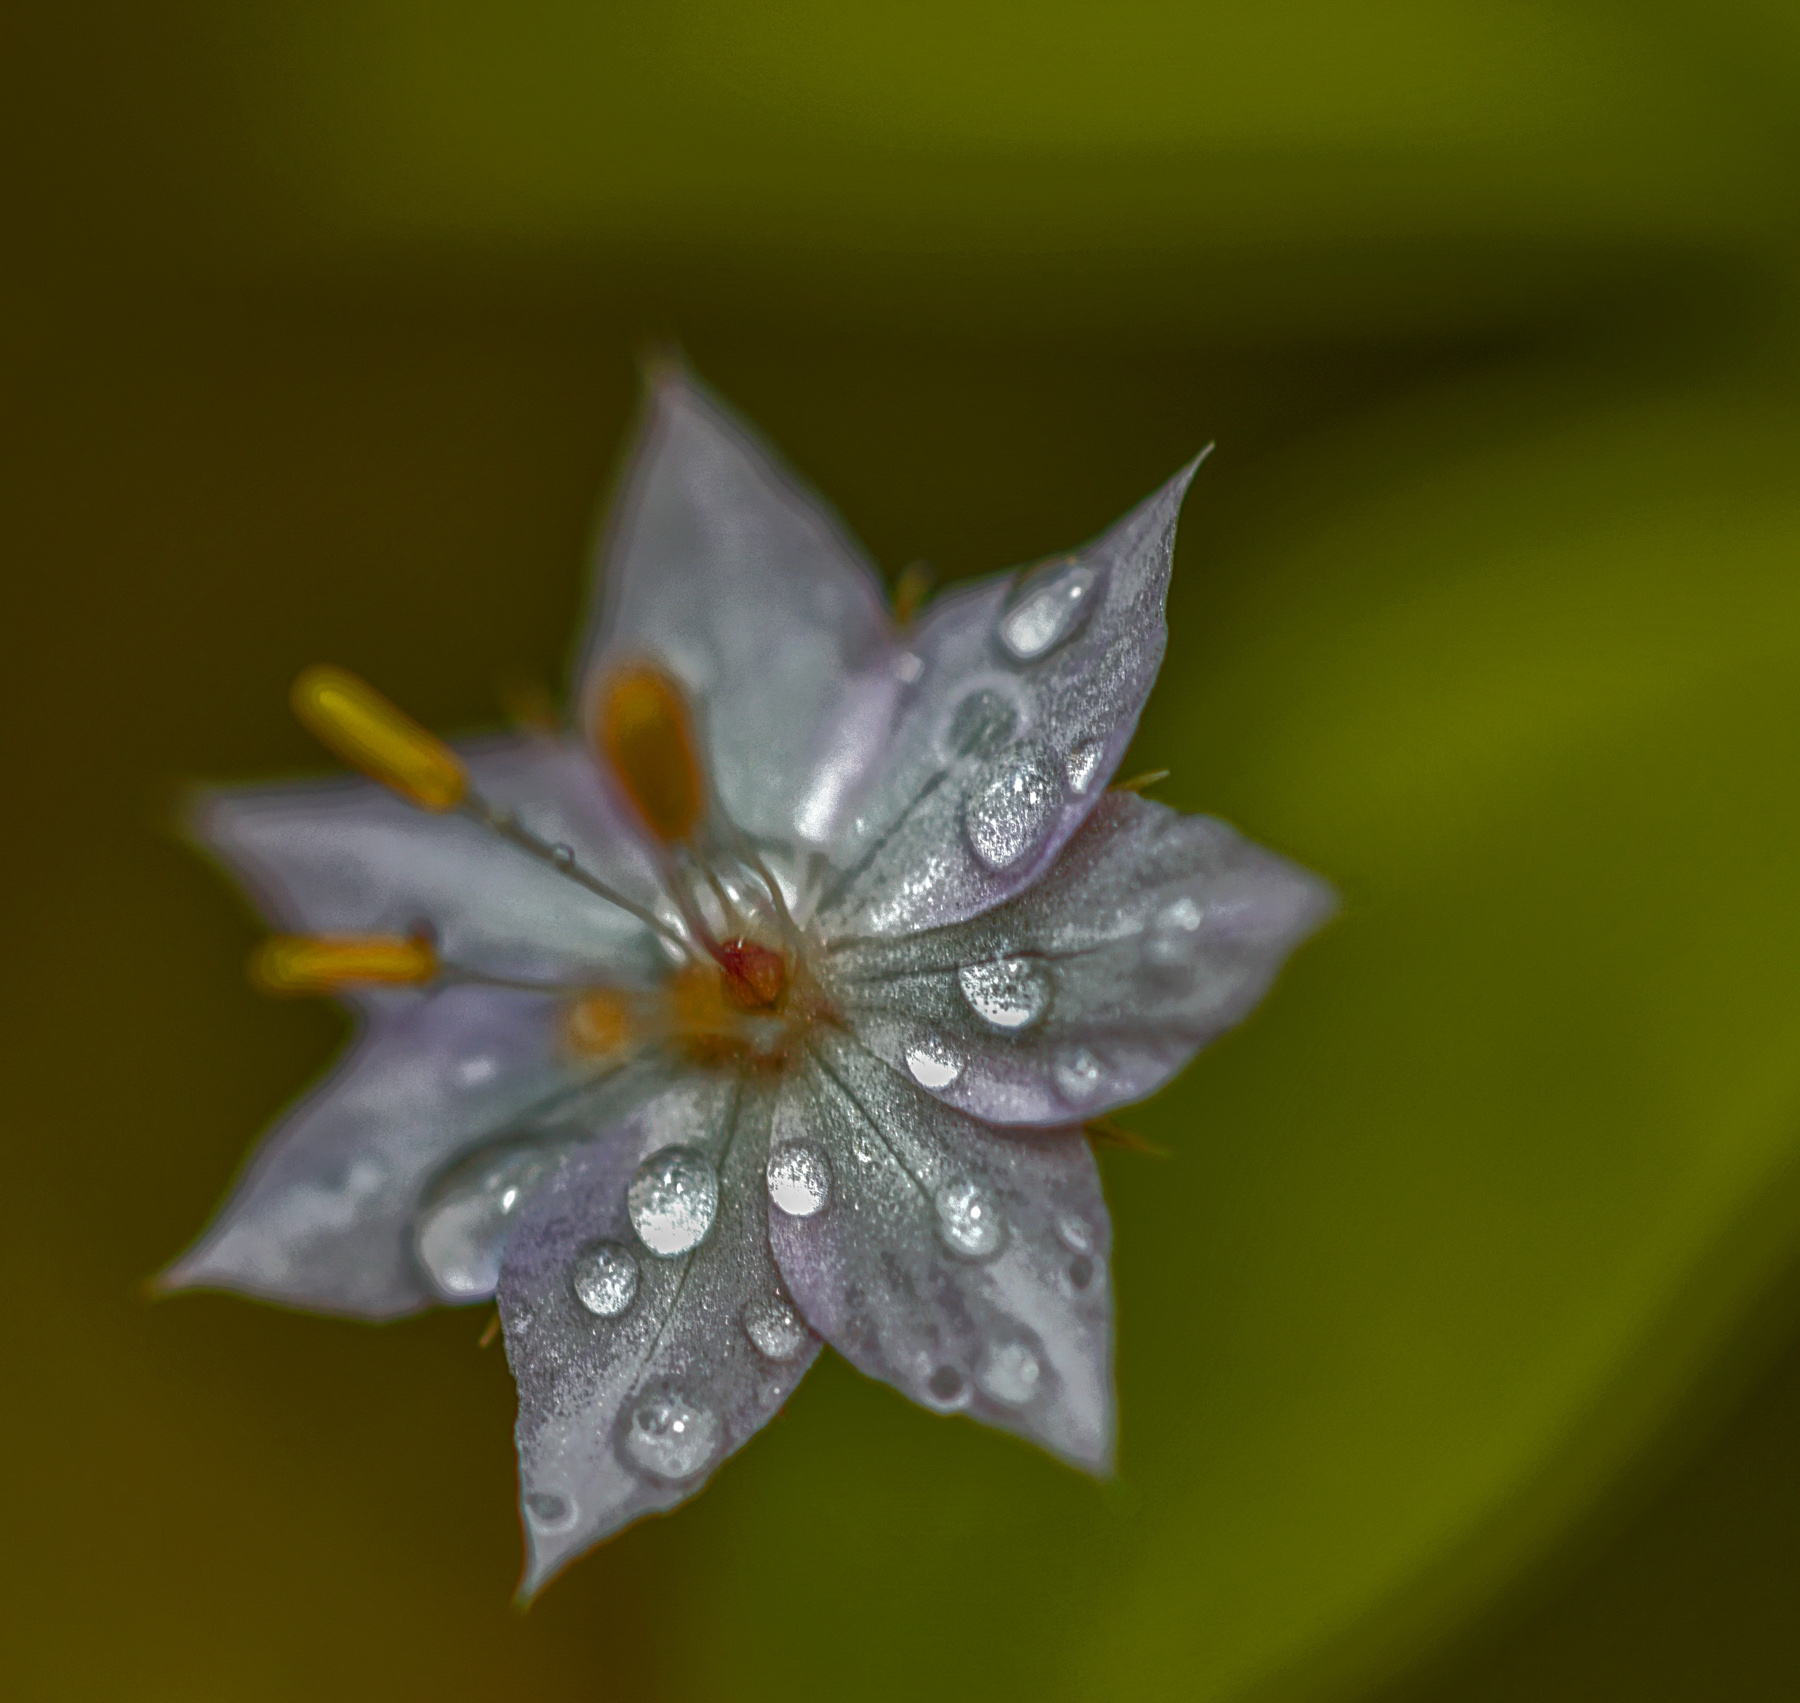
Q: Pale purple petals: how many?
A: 7